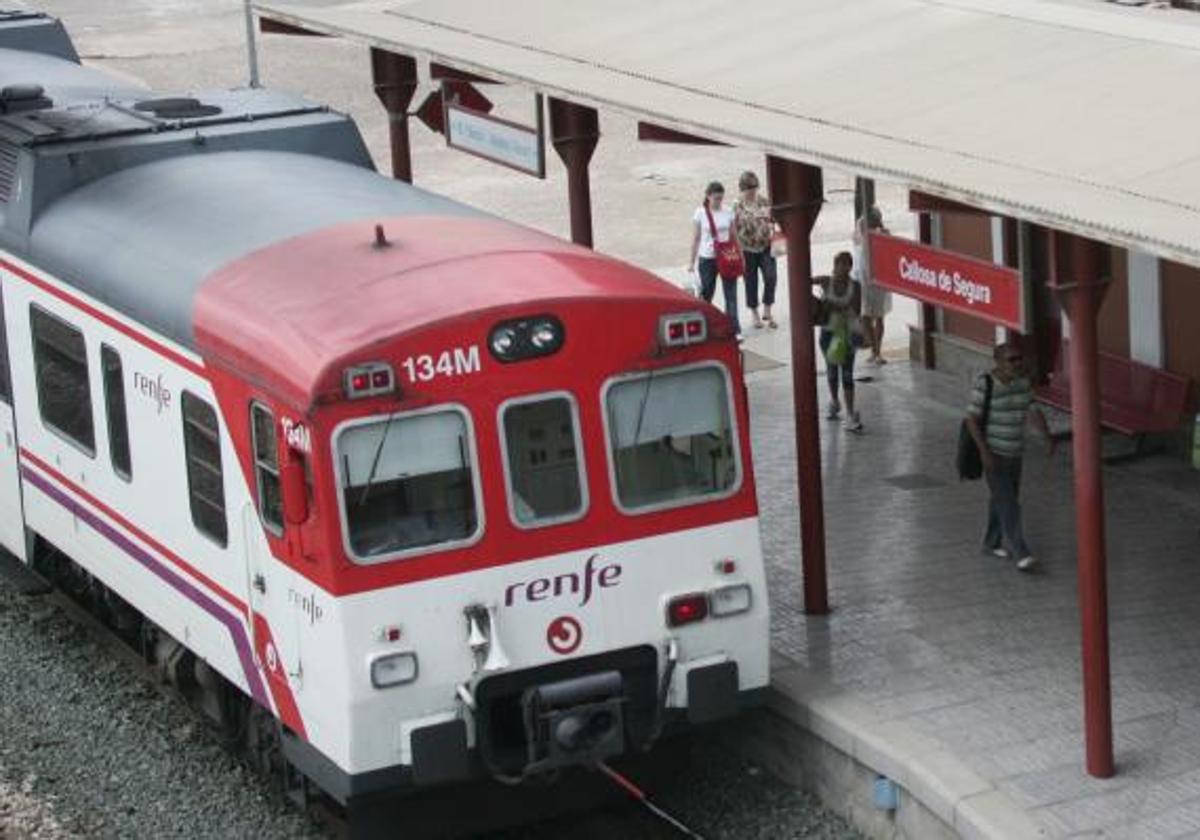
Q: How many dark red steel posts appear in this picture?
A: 4